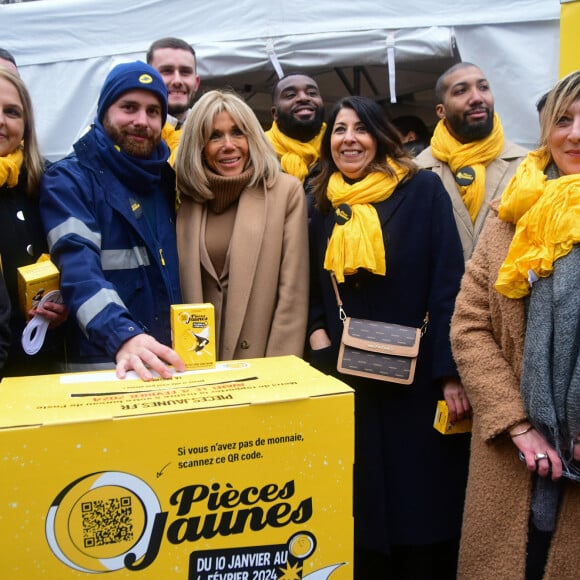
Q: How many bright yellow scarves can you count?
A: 6